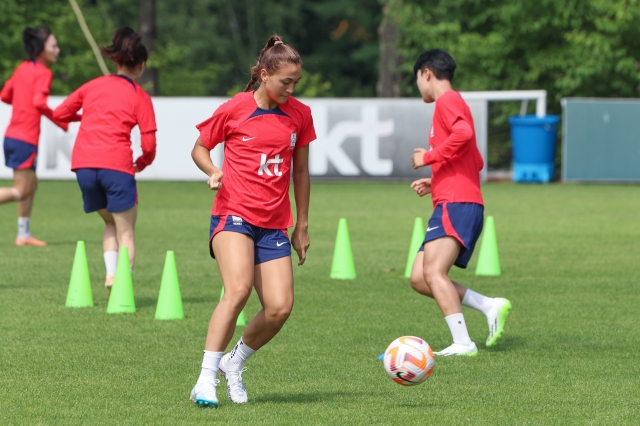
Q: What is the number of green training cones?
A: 7